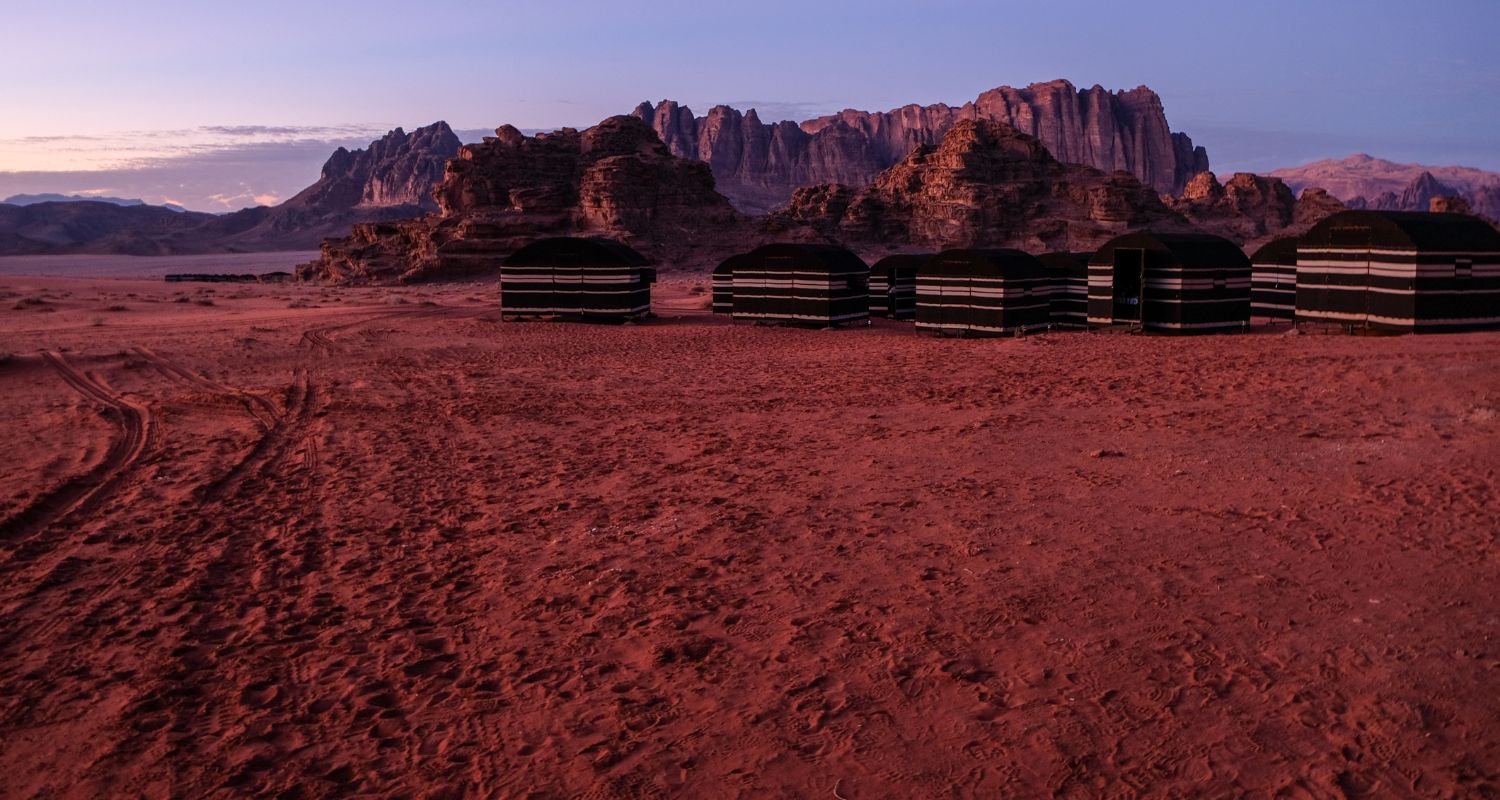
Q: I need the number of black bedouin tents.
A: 9